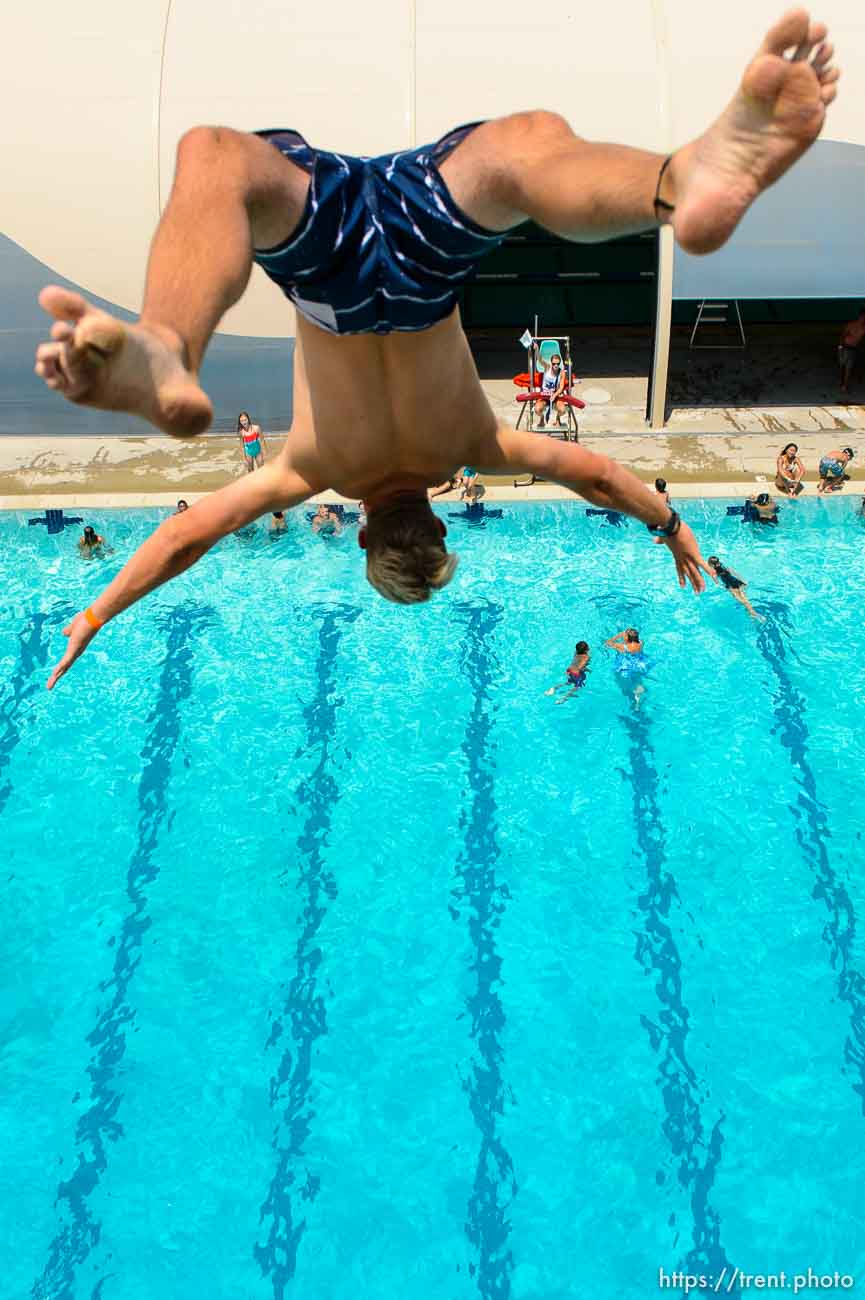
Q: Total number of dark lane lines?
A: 6